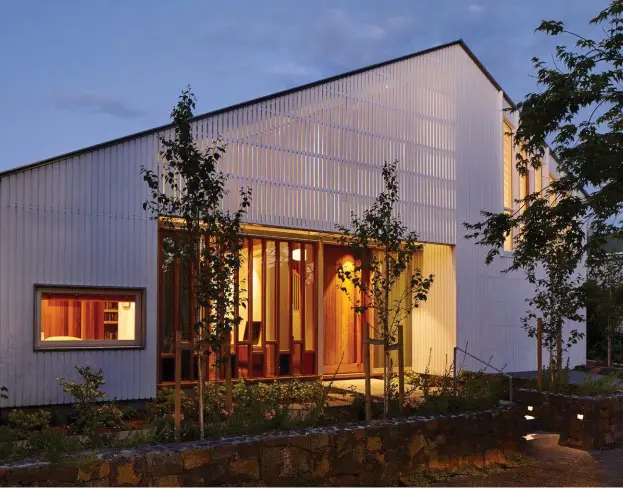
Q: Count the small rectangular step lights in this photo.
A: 2